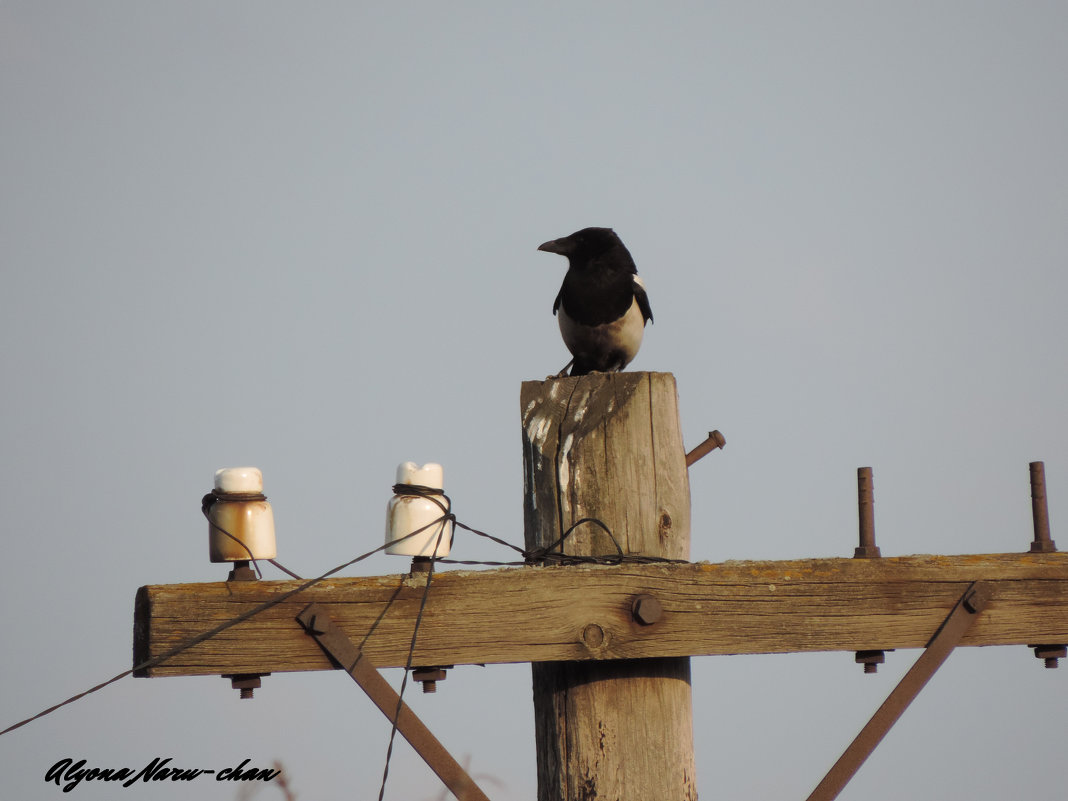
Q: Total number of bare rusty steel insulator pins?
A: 2